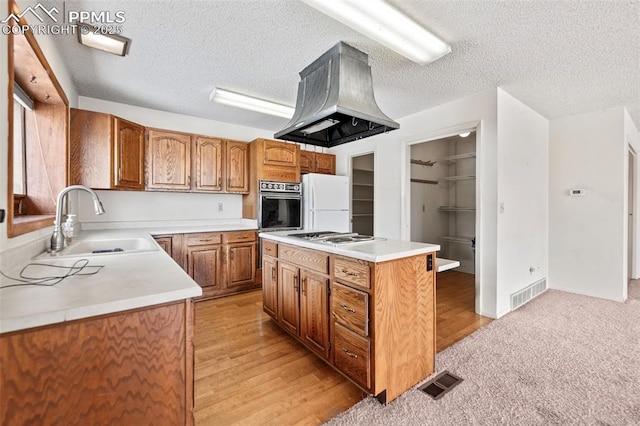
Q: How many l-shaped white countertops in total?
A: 1